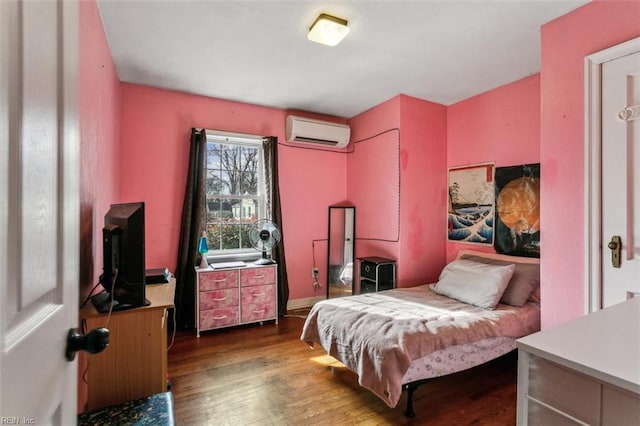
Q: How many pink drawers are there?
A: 6